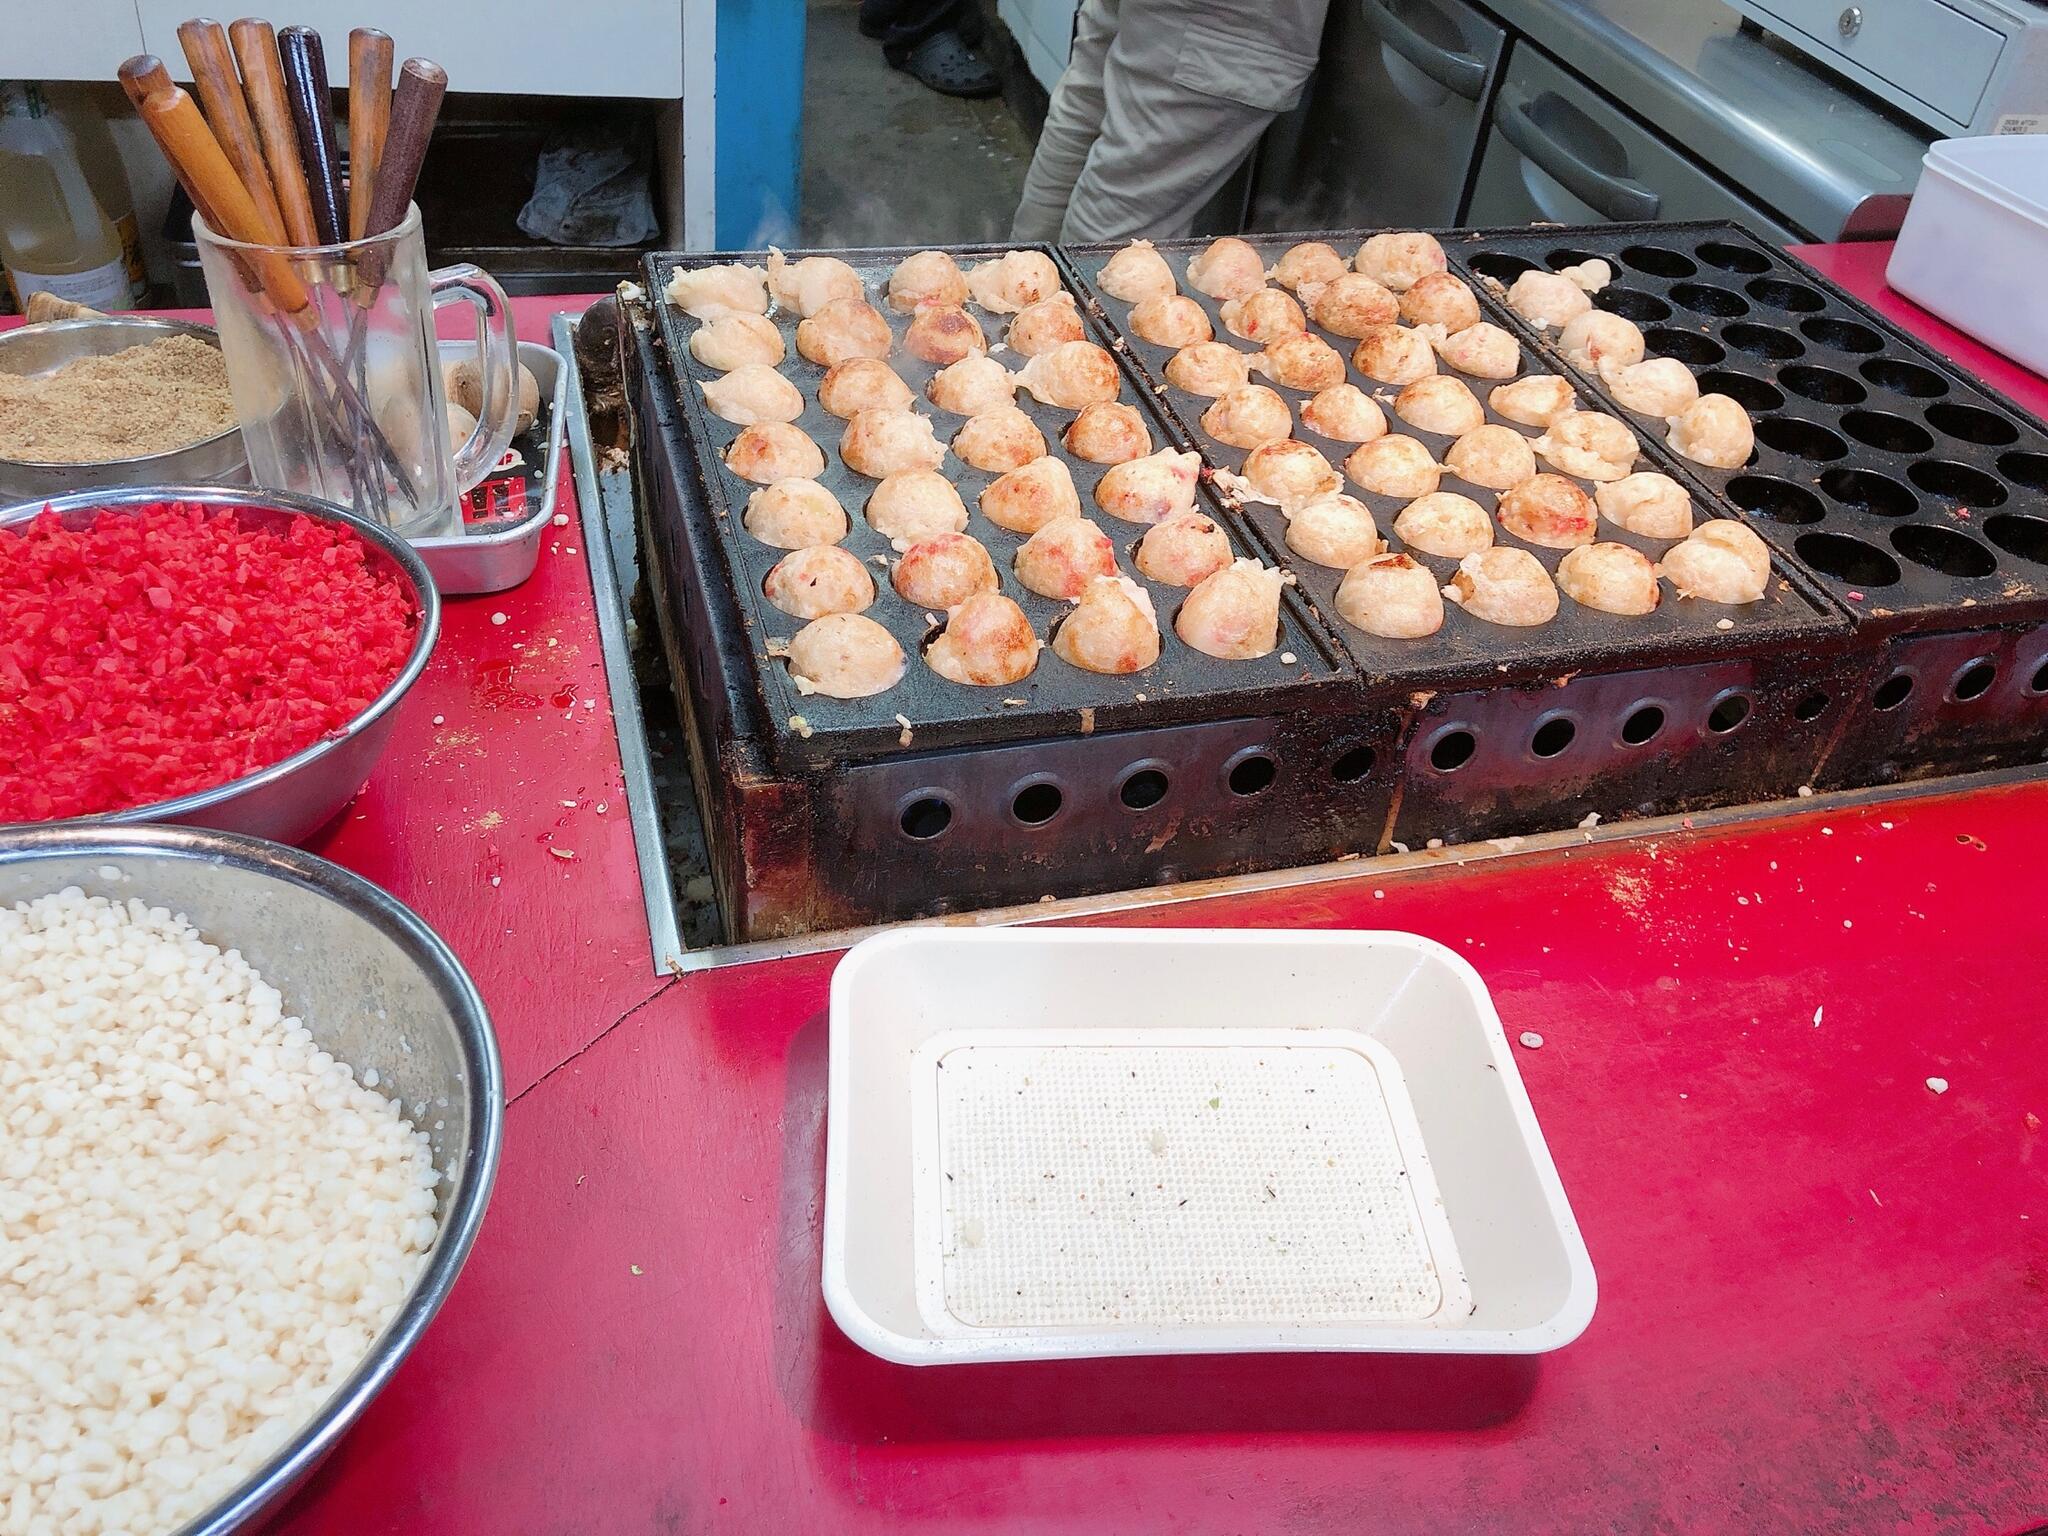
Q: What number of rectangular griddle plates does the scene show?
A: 3